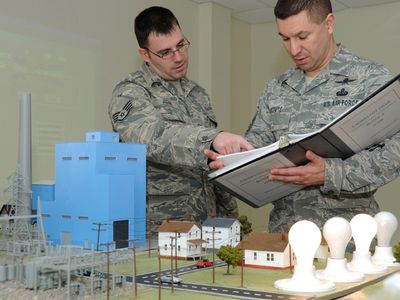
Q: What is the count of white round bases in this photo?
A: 4